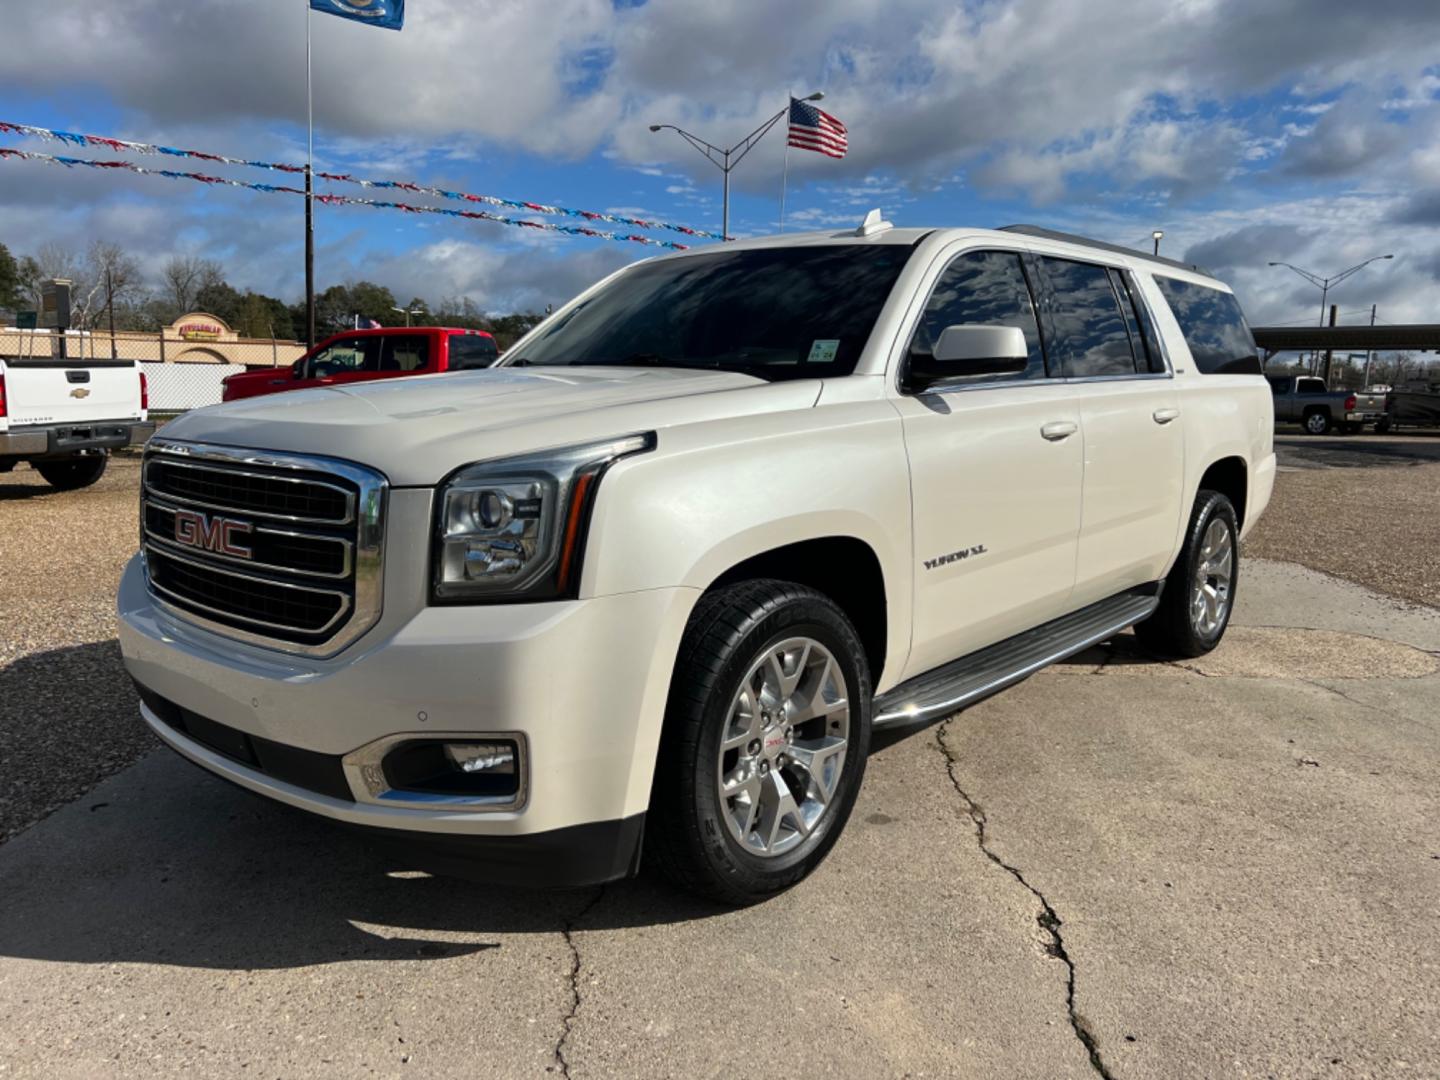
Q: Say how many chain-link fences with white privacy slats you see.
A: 1